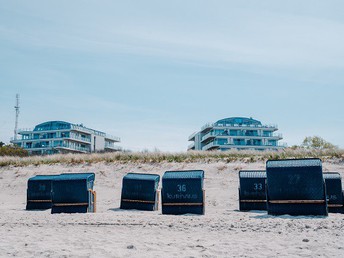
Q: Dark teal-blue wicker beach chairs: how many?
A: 7